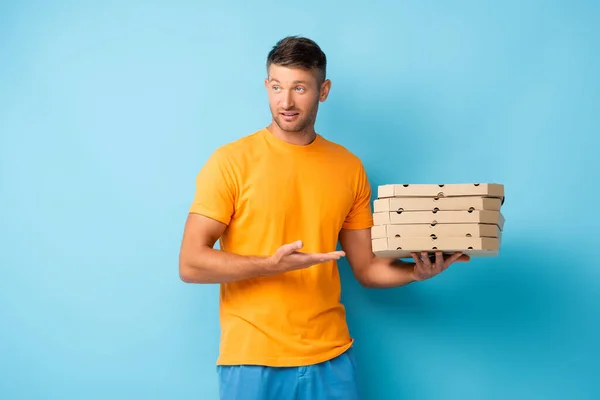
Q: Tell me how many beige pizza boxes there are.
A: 5